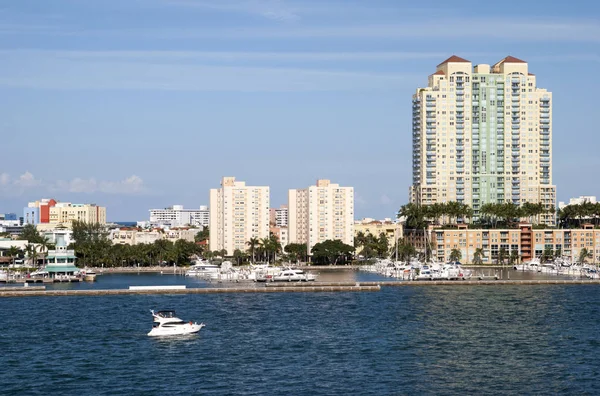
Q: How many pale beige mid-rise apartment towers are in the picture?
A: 2